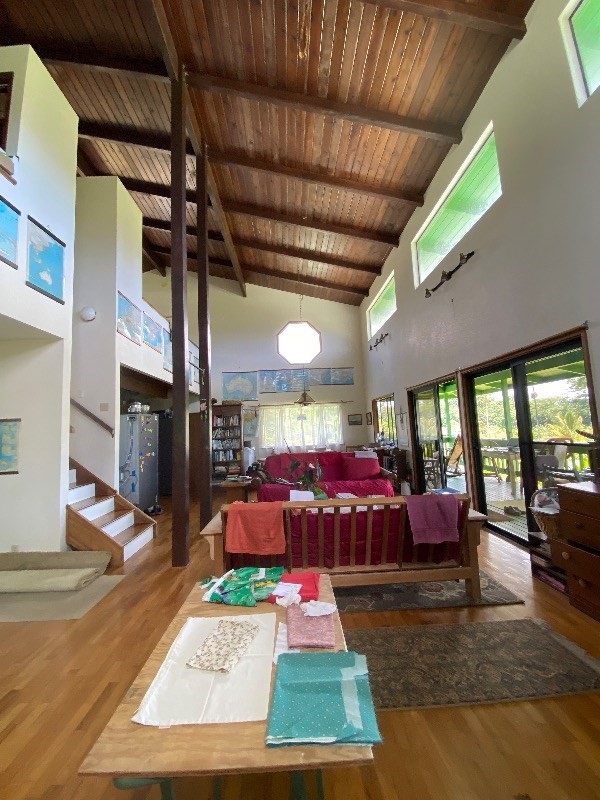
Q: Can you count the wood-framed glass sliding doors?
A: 2